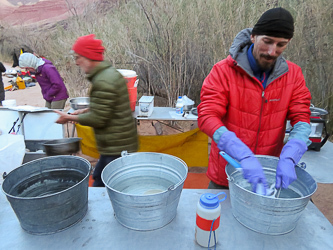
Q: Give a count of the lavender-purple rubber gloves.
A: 2